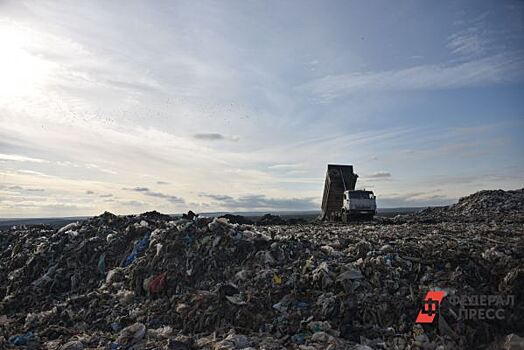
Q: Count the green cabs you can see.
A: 0